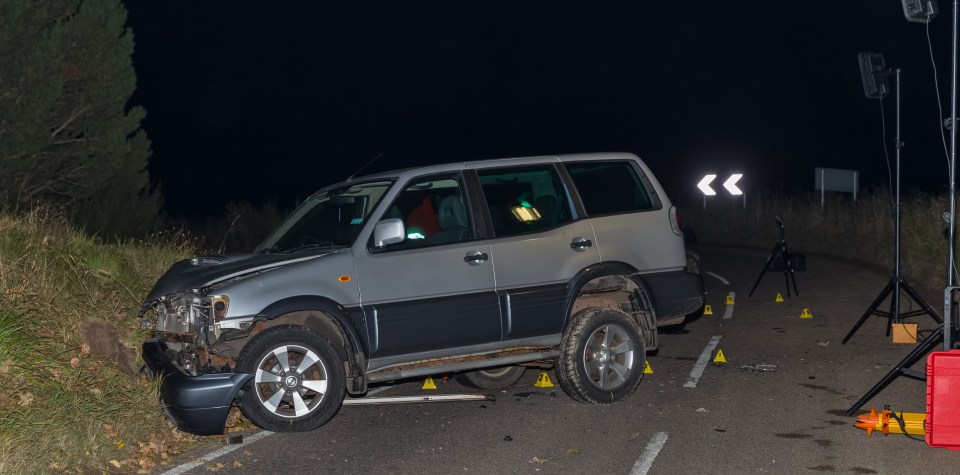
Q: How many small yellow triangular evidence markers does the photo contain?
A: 8